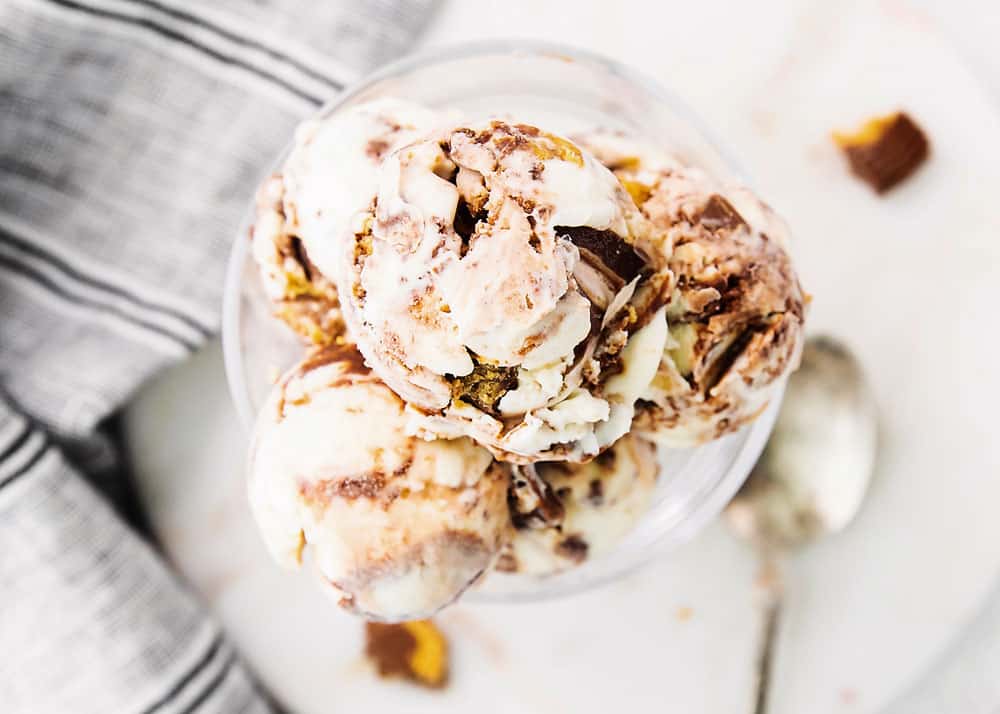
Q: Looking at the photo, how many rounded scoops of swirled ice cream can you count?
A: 5